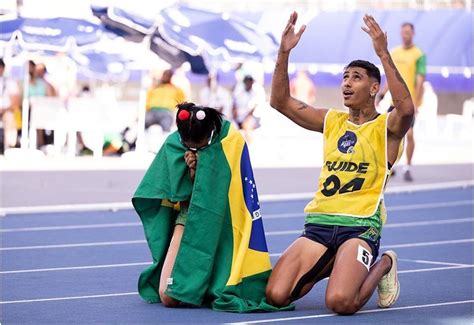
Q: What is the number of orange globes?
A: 0